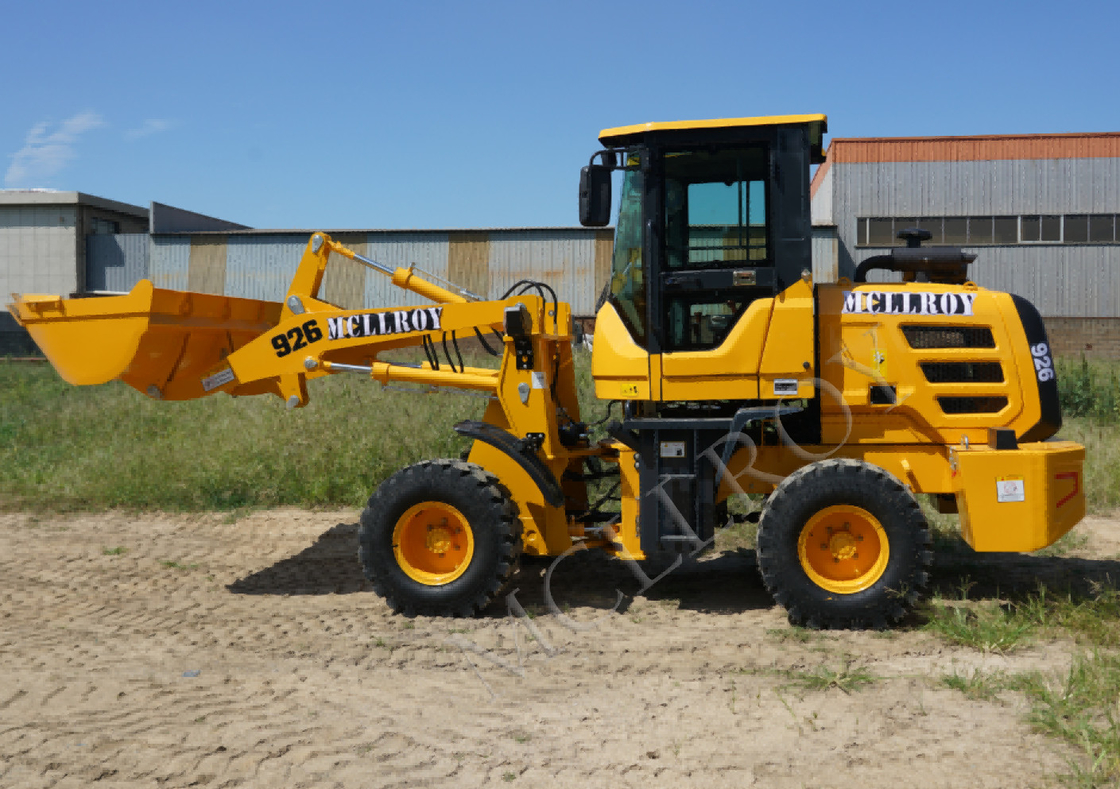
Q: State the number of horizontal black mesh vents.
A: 3